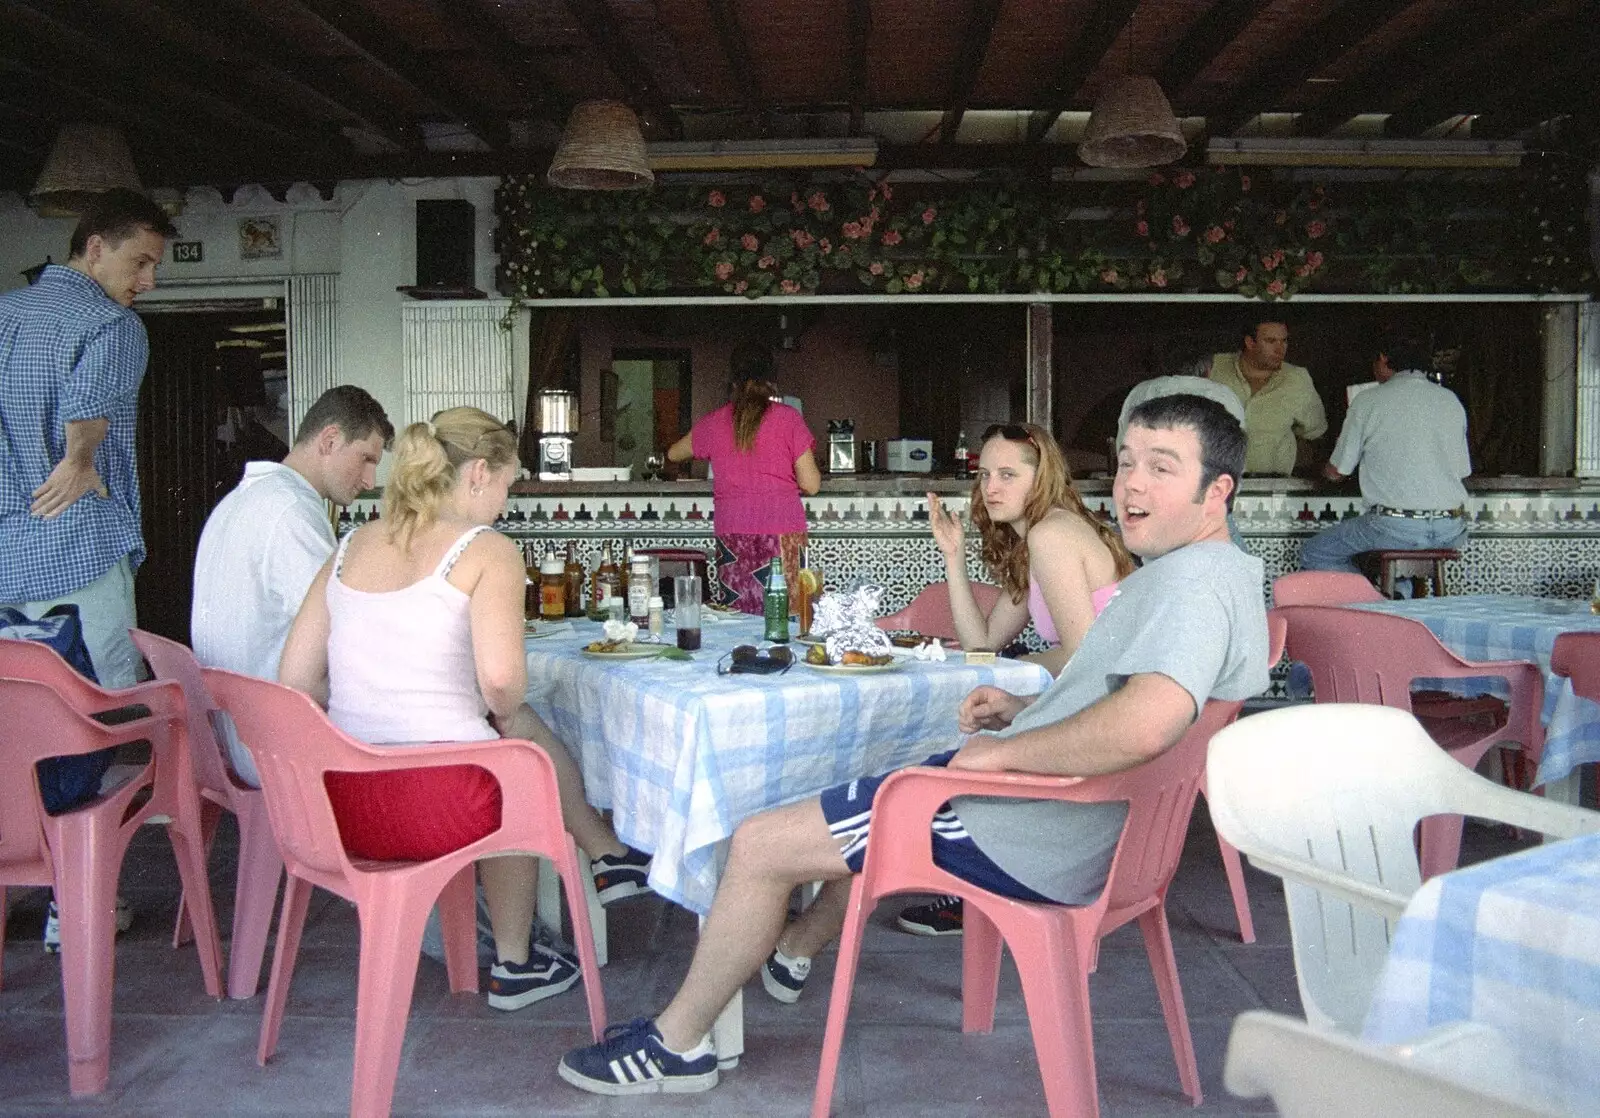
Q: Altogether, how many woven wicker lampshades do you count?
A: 3